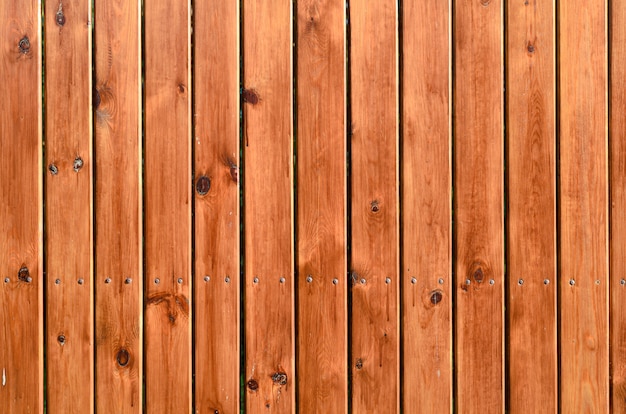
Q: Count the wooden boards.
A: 13